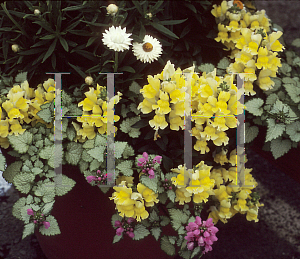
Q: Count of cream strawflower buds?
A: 5